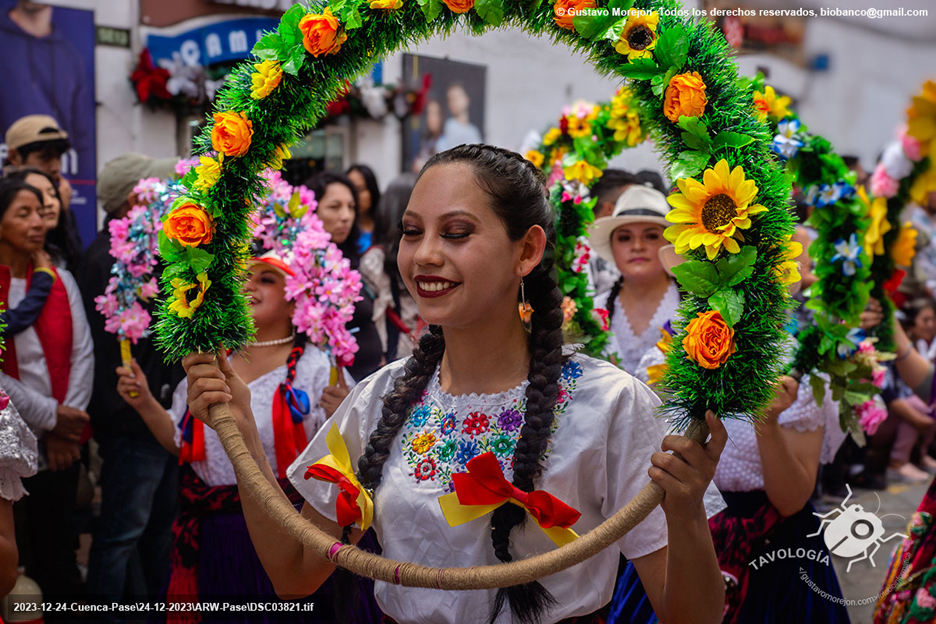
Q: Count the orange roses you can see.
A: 7